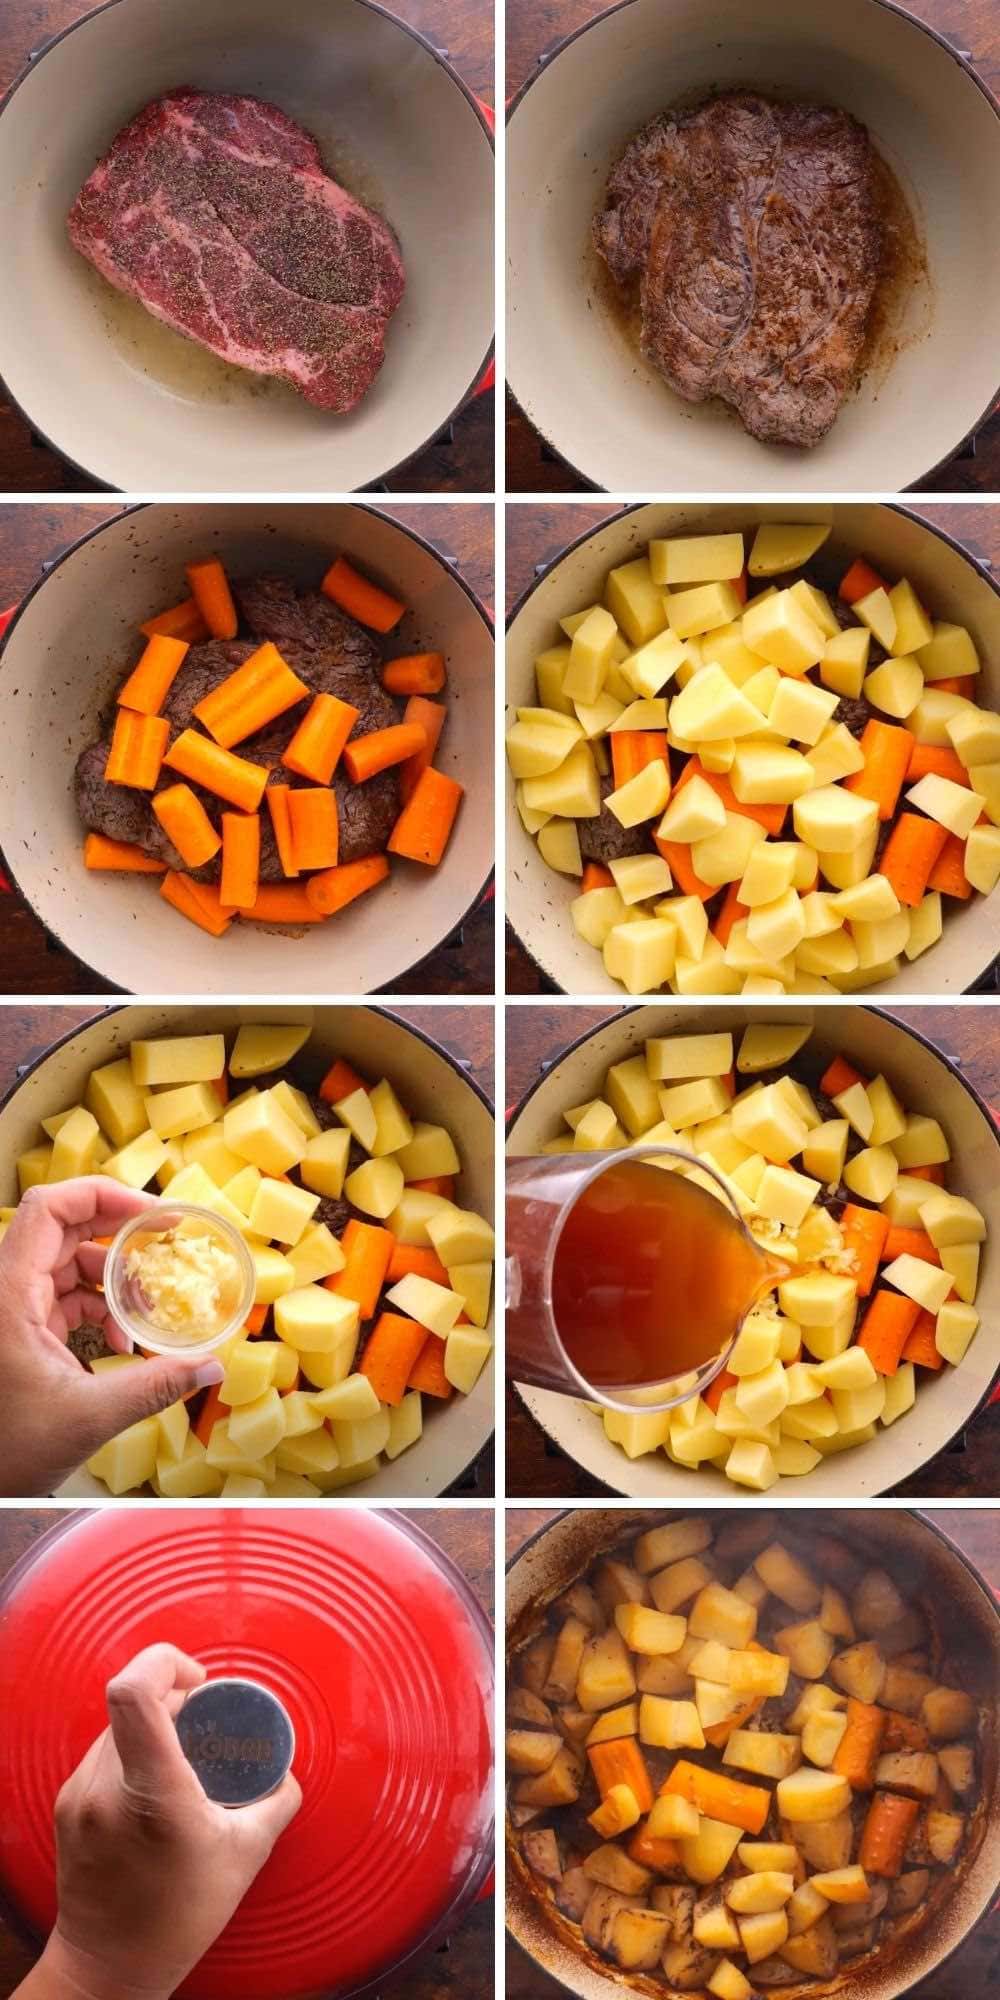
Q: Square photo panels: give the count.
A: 8